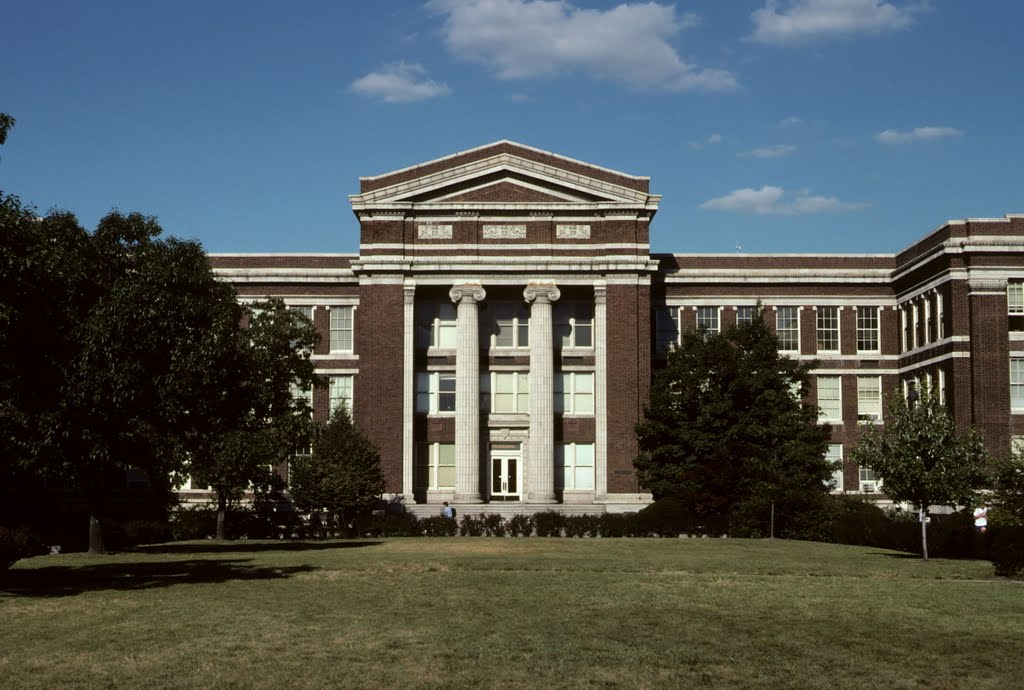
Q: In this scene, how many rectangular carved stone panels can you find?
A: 3